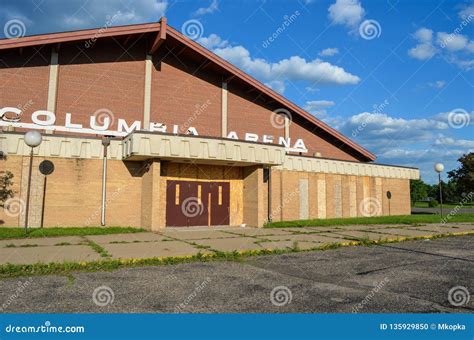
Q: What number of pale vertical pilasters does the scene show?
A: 4